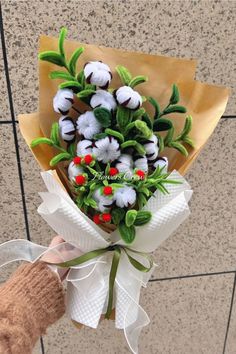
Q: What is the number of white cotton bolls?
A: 15